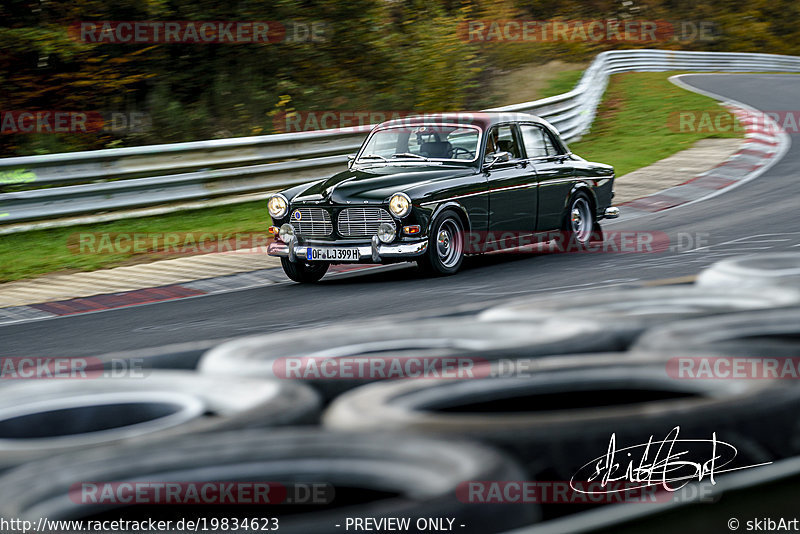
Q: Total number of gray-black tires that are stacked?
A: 7